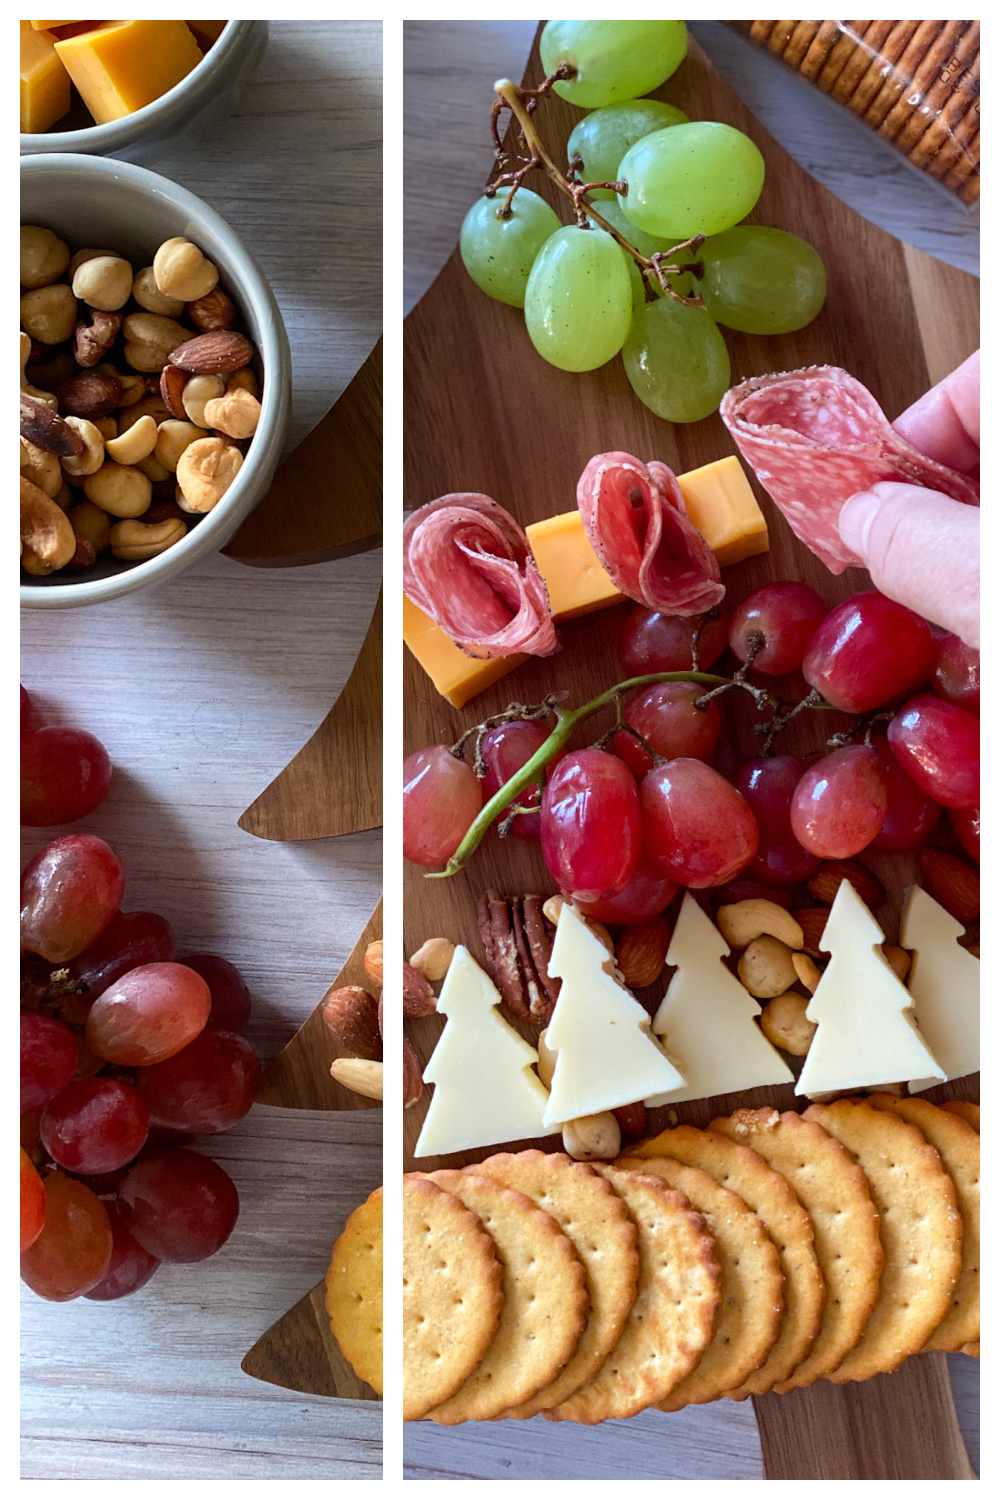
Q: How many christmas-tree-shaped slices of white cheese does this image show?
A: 5